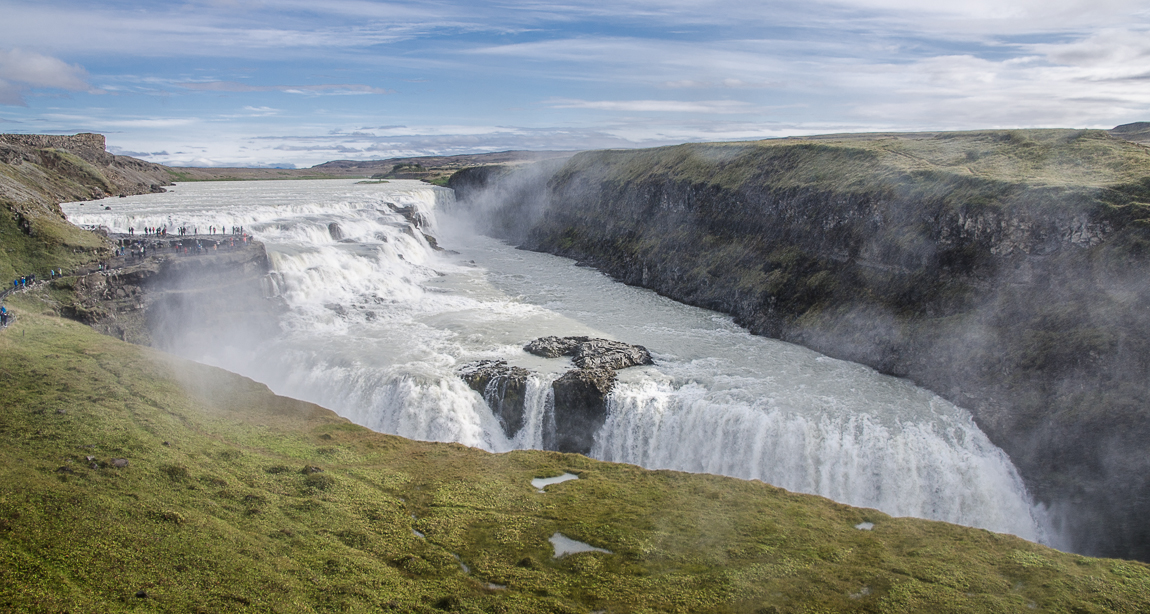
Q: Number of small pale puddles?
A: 3